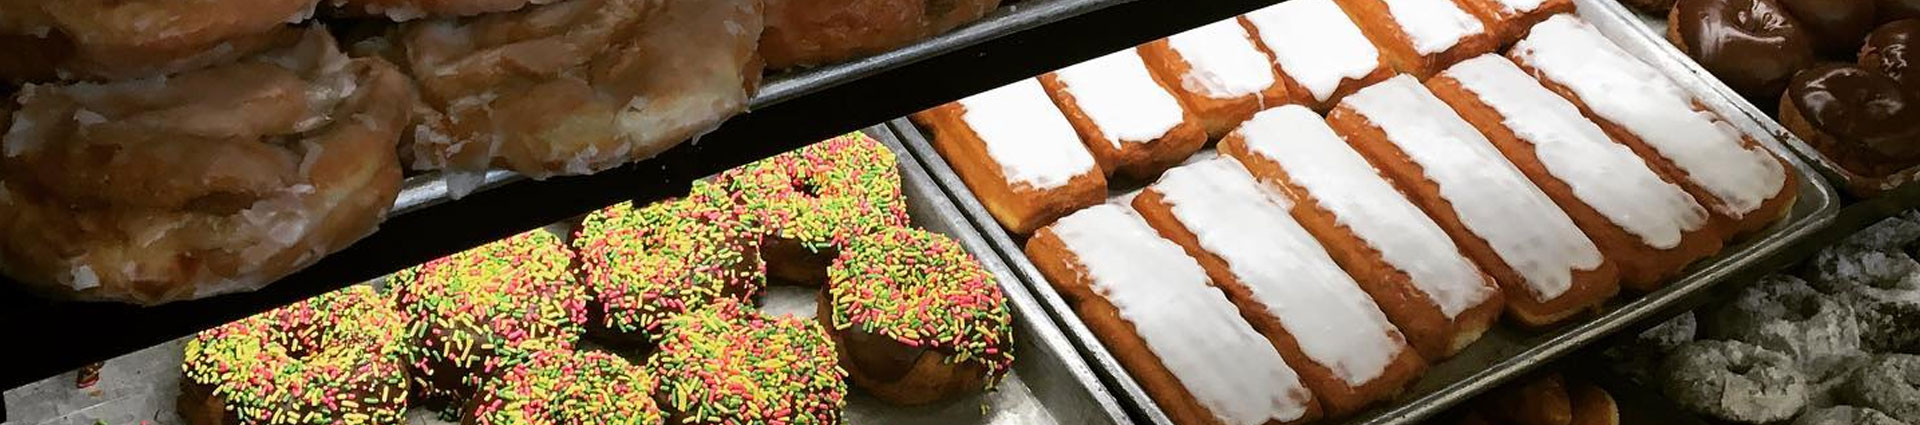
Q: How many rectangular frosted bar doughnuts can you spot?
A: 12